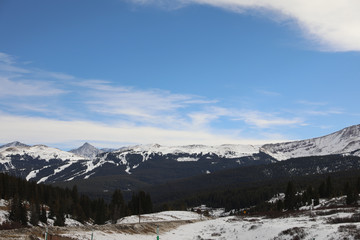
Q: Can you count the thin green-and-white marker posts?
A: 3